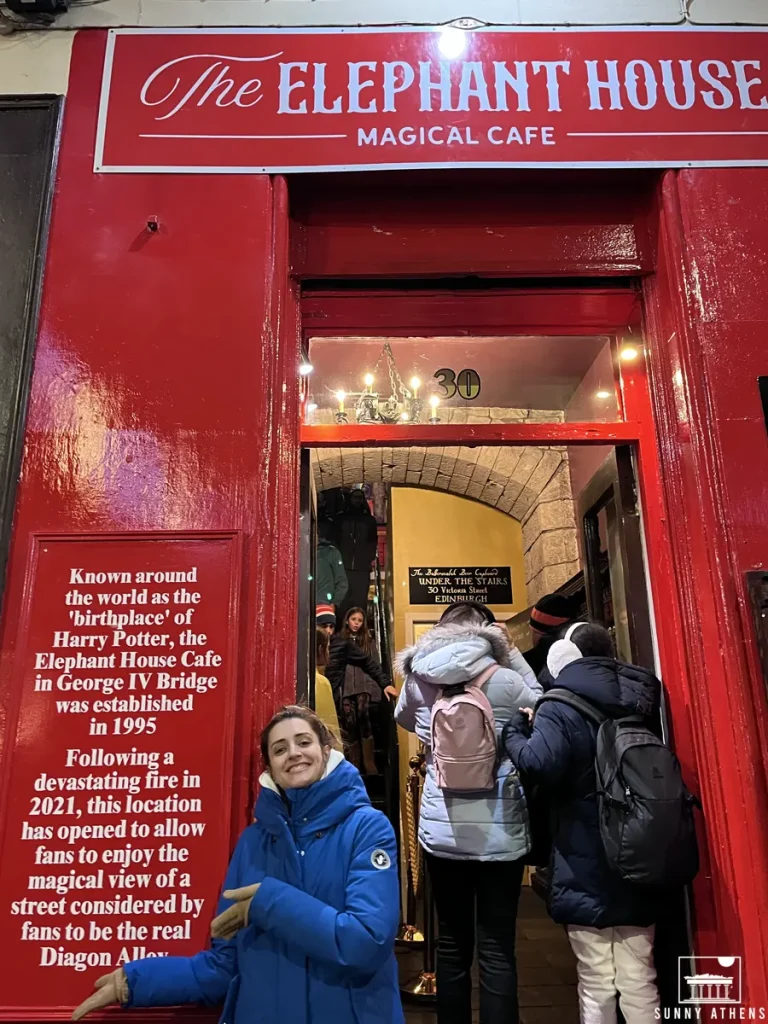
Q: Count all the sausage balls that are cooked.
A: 0